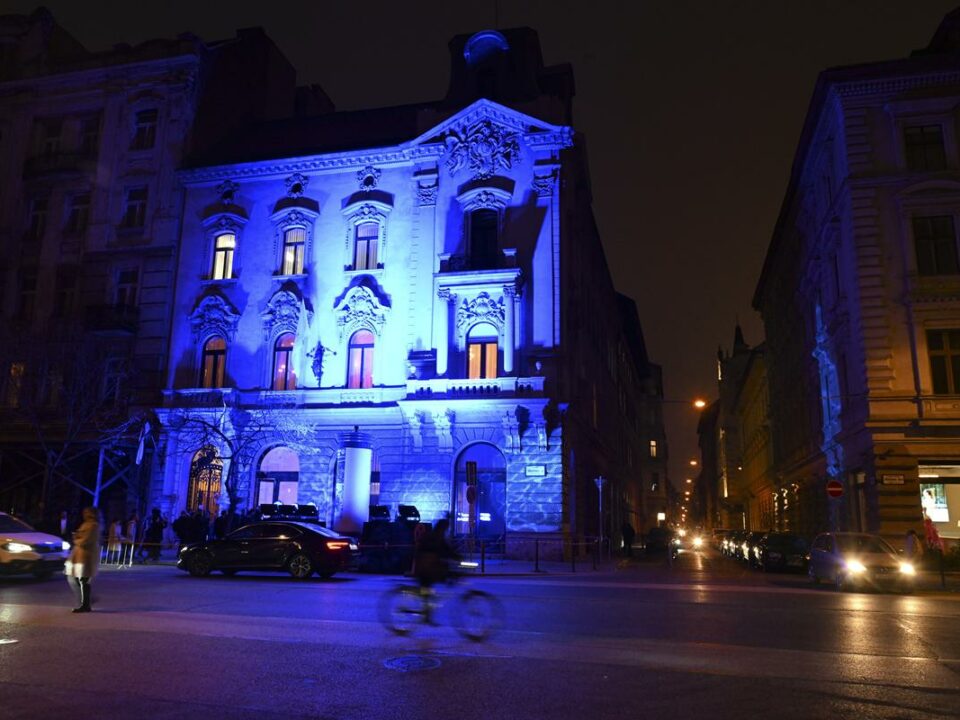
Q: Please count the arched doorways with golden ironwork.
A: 1